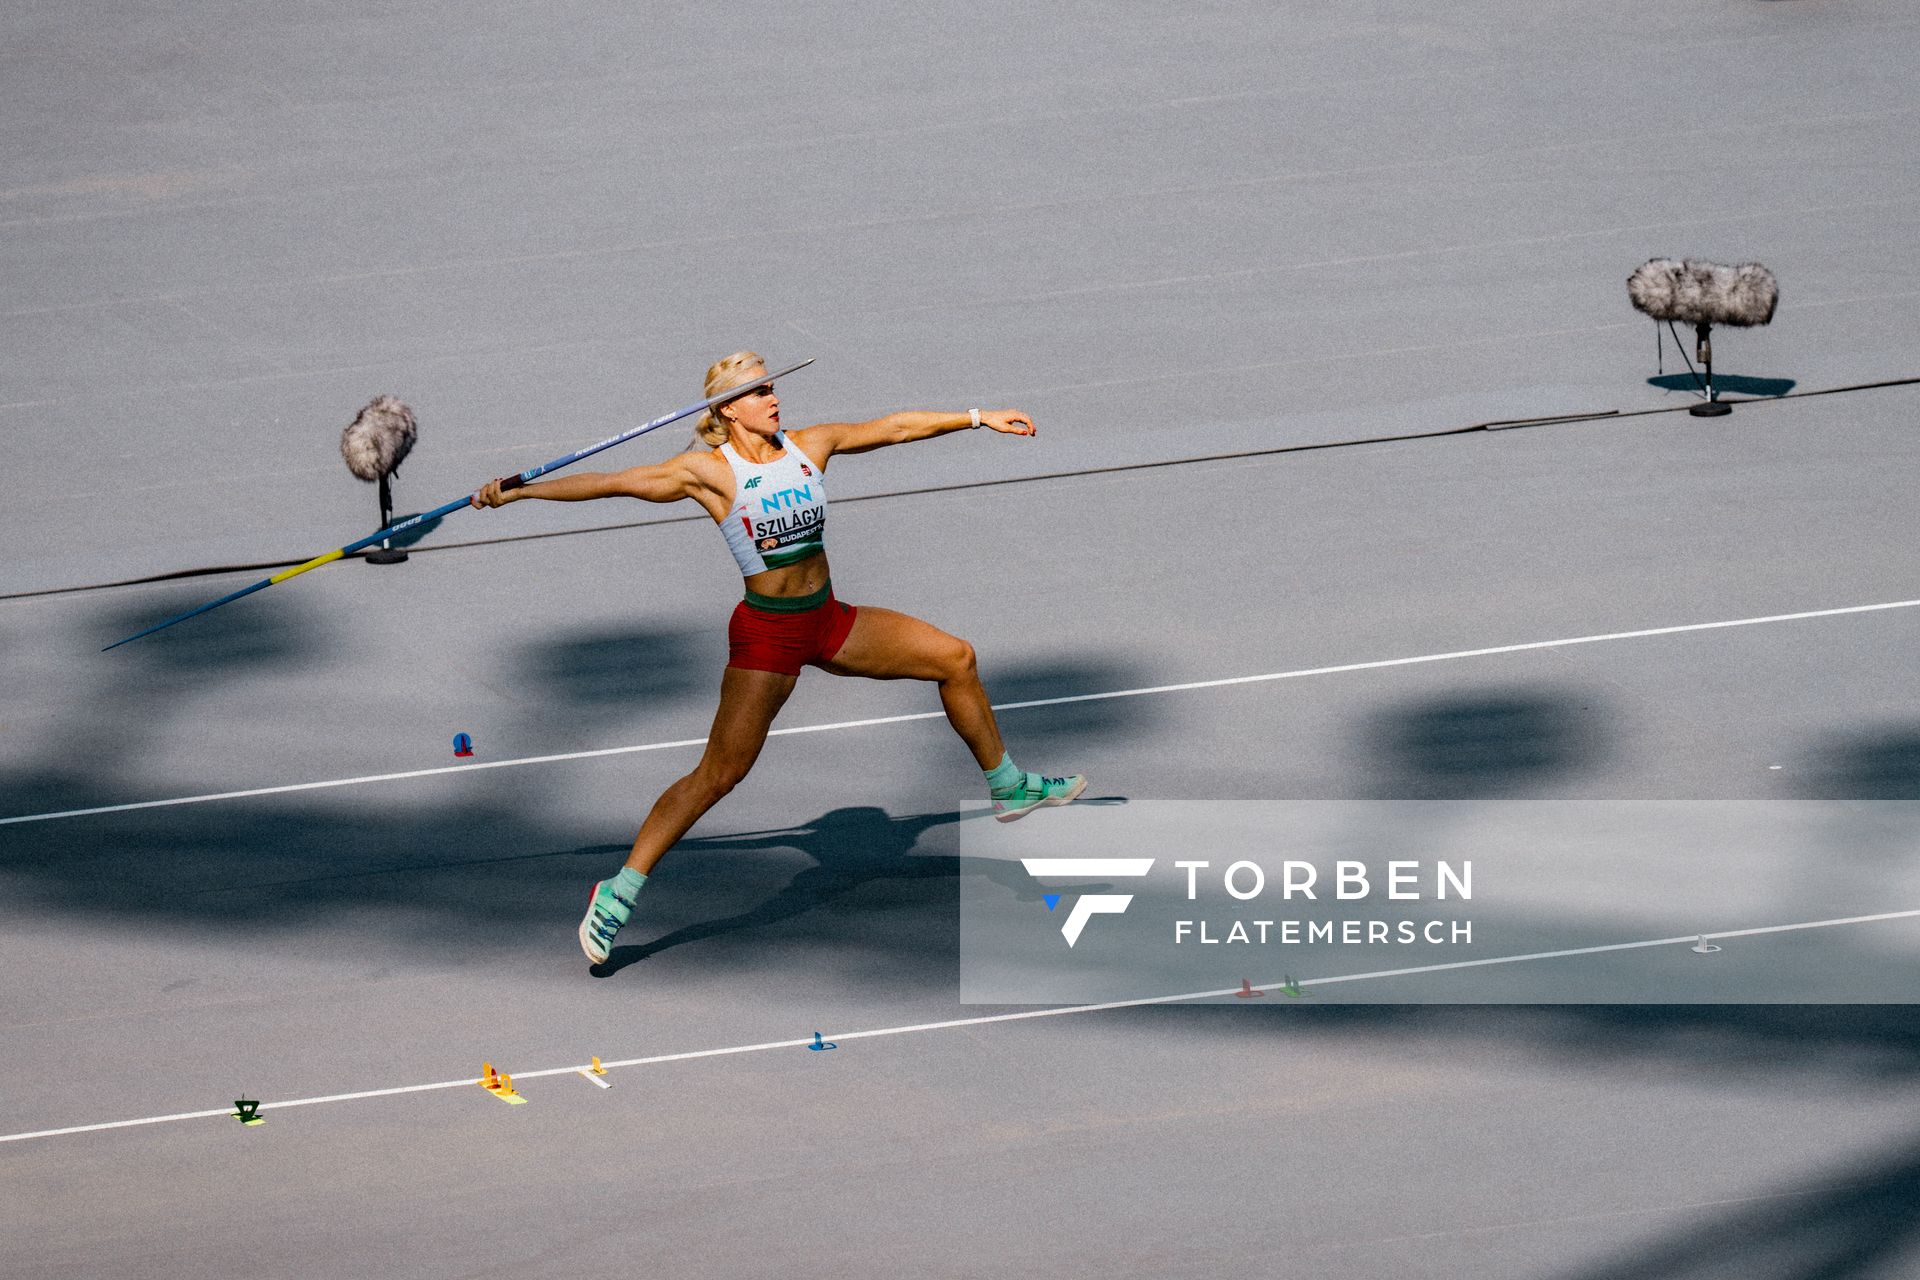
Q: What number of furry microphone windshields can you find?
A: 2